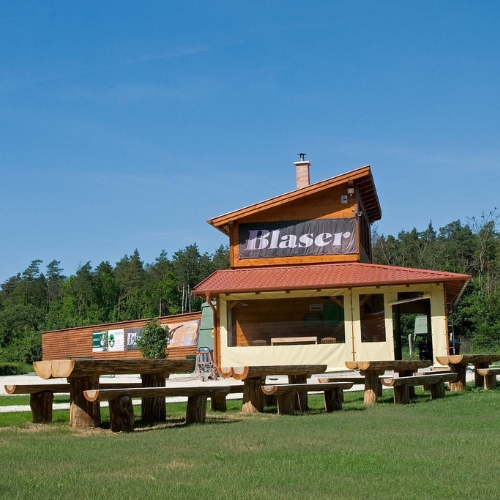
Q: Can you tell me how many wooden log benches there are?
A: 8